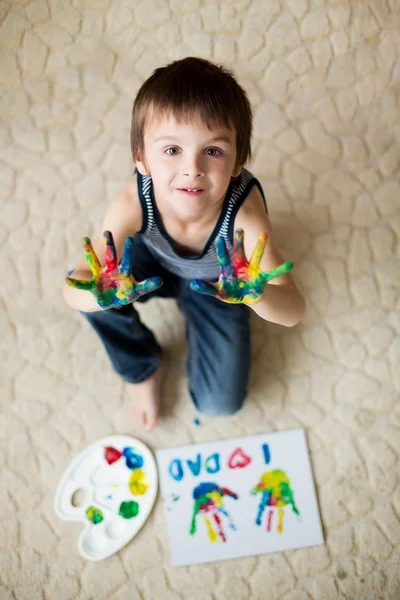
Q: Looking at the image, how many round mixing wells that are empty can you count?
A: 2